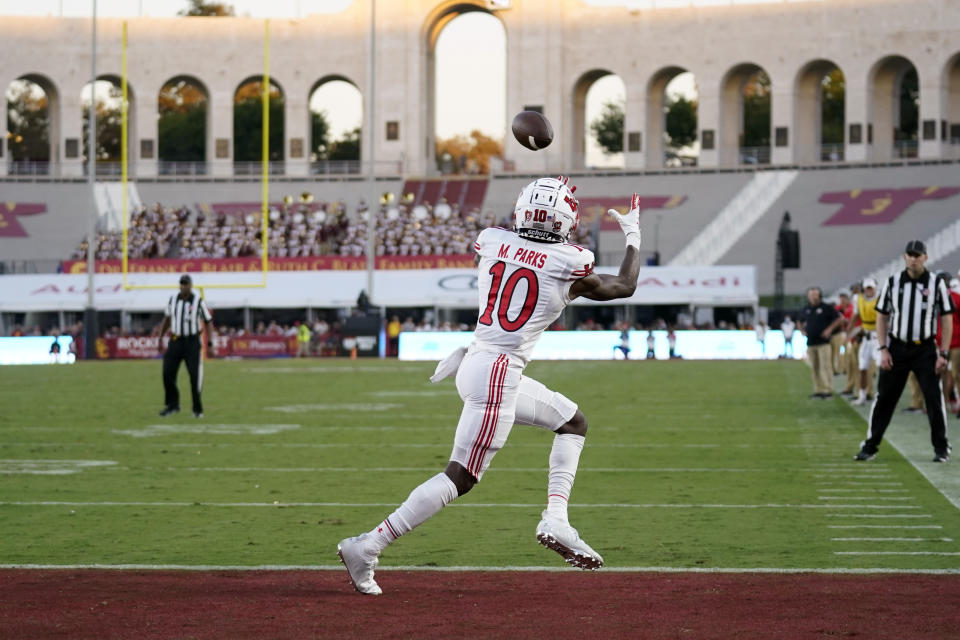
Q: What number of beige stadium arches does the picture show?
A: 12